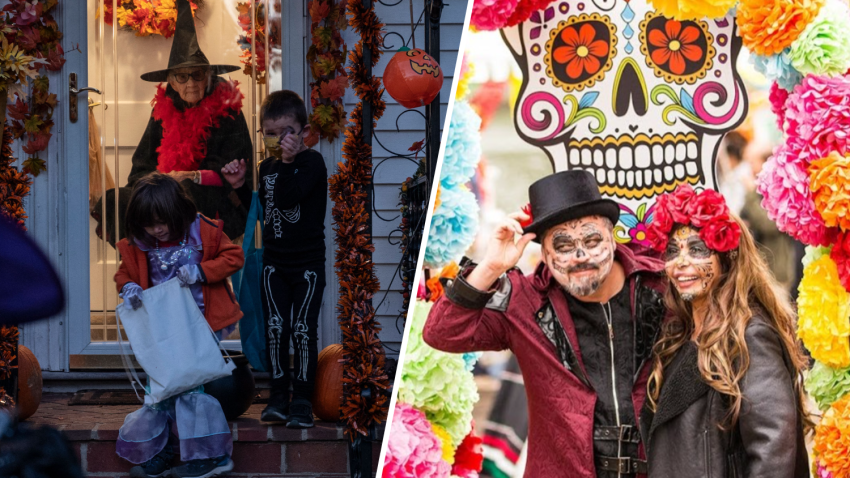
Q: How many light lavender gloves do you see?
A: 2